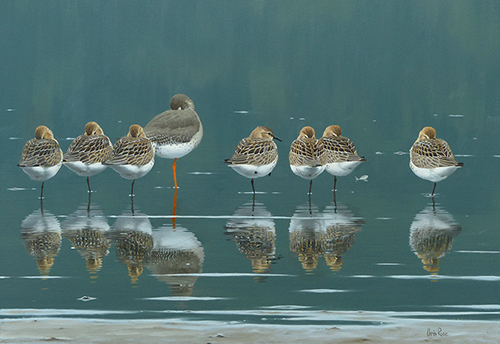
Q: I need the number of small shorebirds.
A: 7